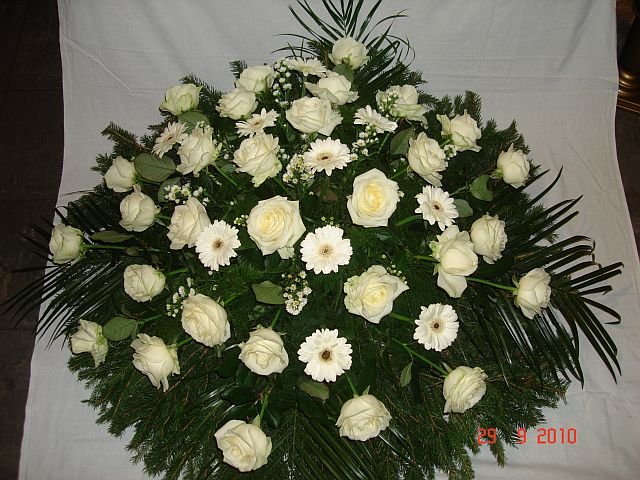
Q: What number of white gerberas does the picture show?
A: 10